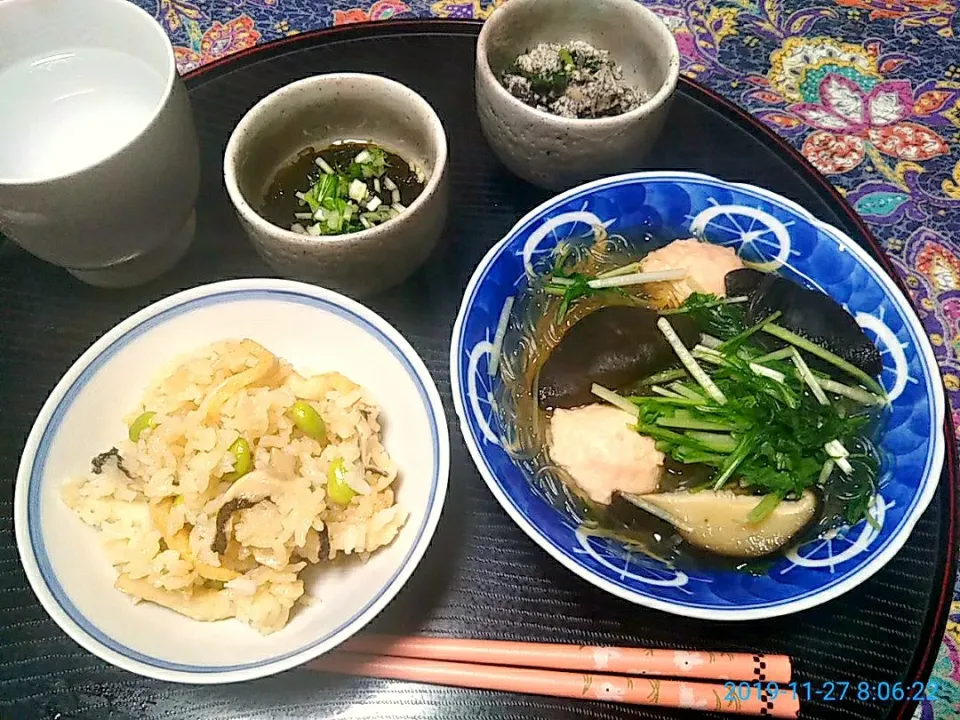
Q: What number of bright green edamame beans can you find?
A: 4